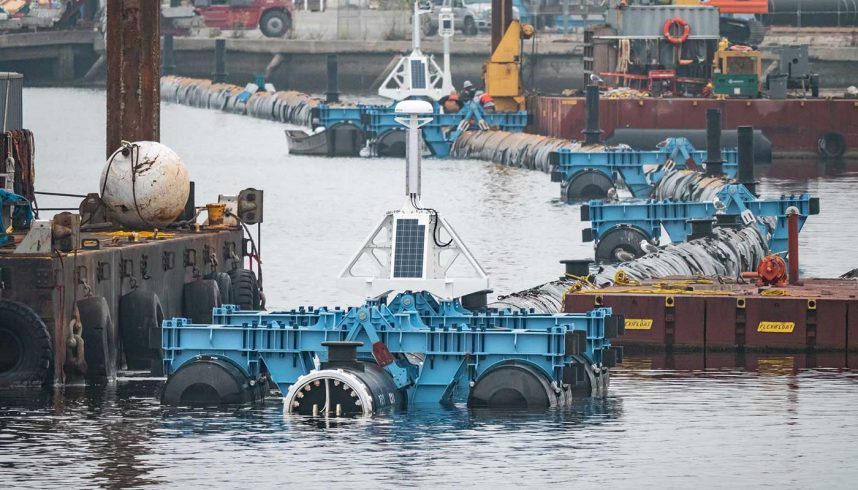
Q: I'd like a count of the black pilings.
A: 6